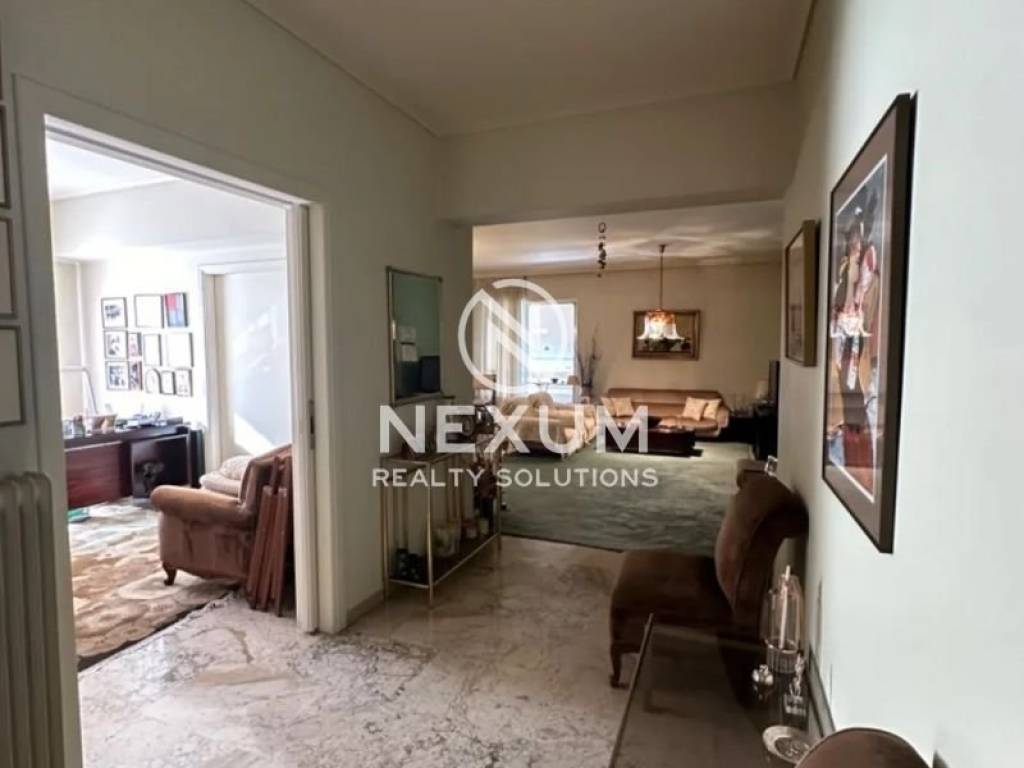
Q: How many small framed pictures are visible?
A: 12